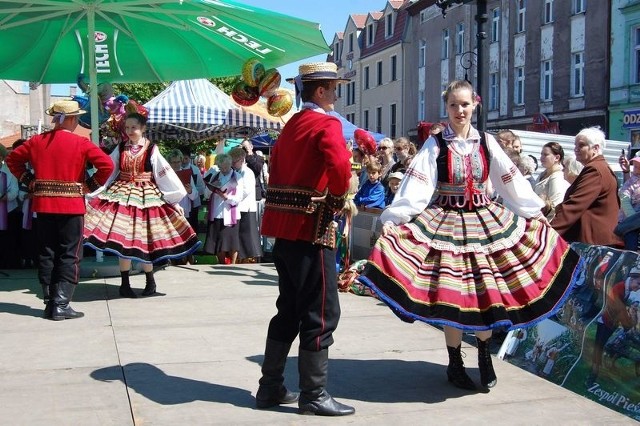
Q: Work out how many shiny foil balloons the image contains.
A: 4